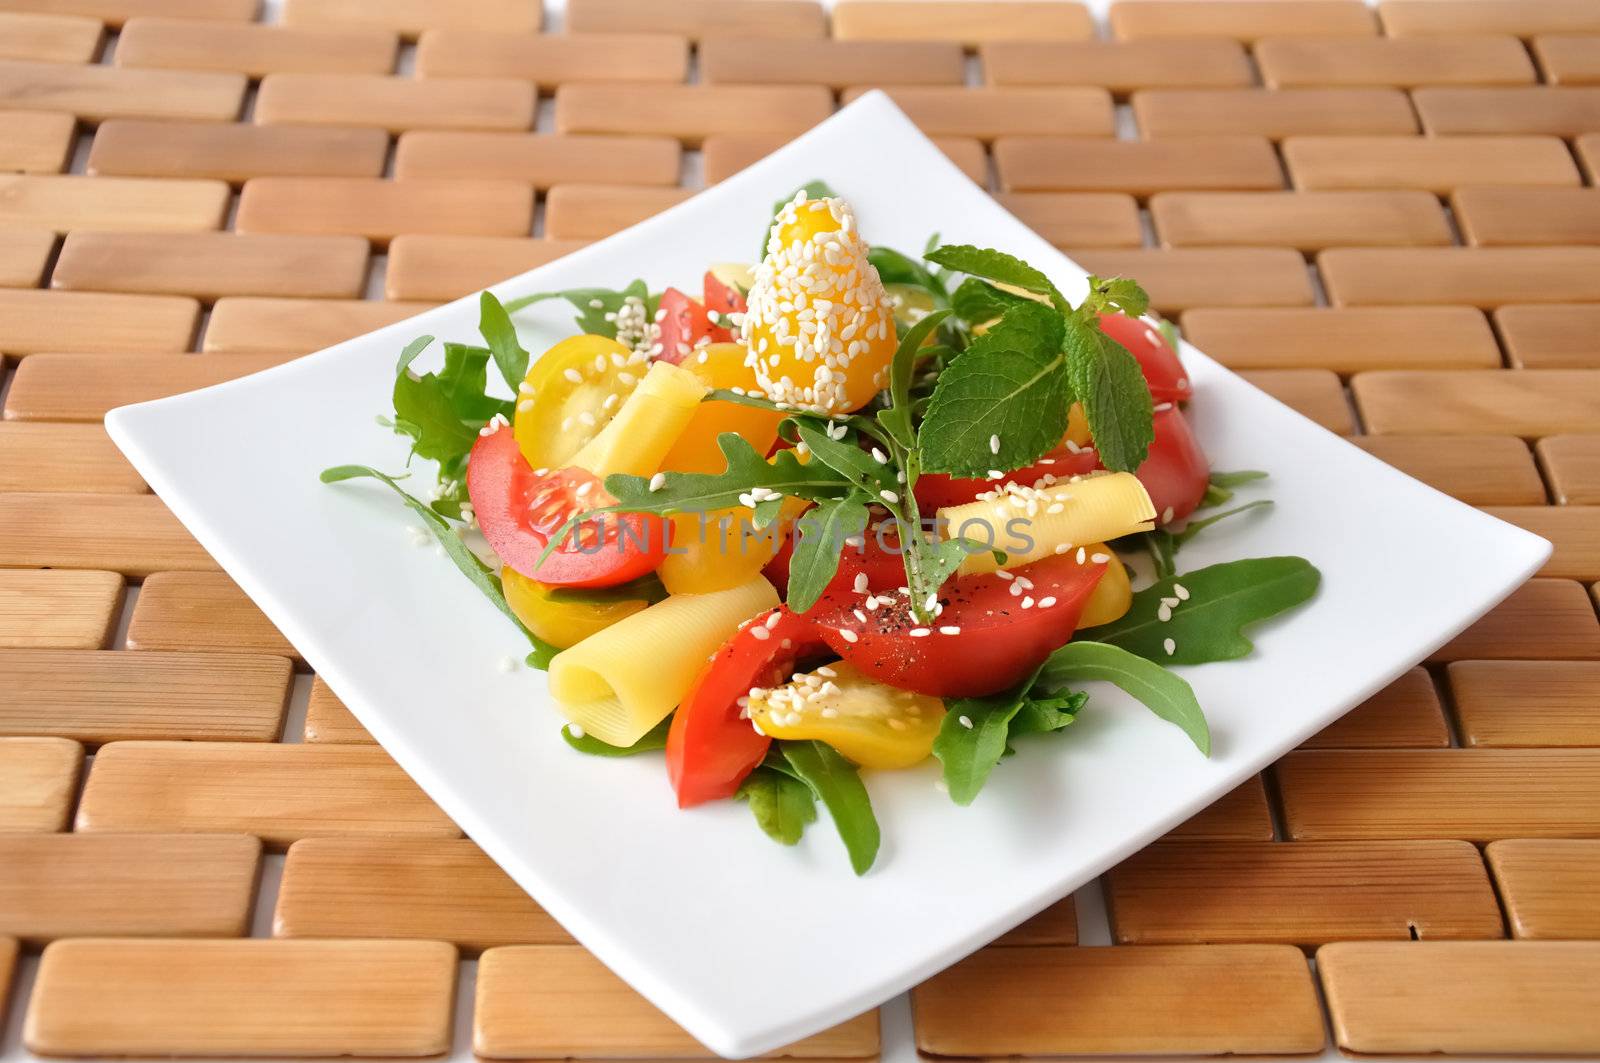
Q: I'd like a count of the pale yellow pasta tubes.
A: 3